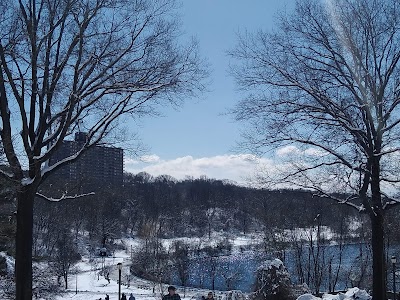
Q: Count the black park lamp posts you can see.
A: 2